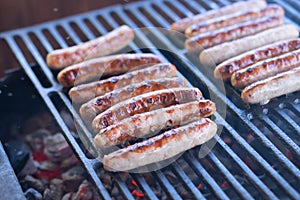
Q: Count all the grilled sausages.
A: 14